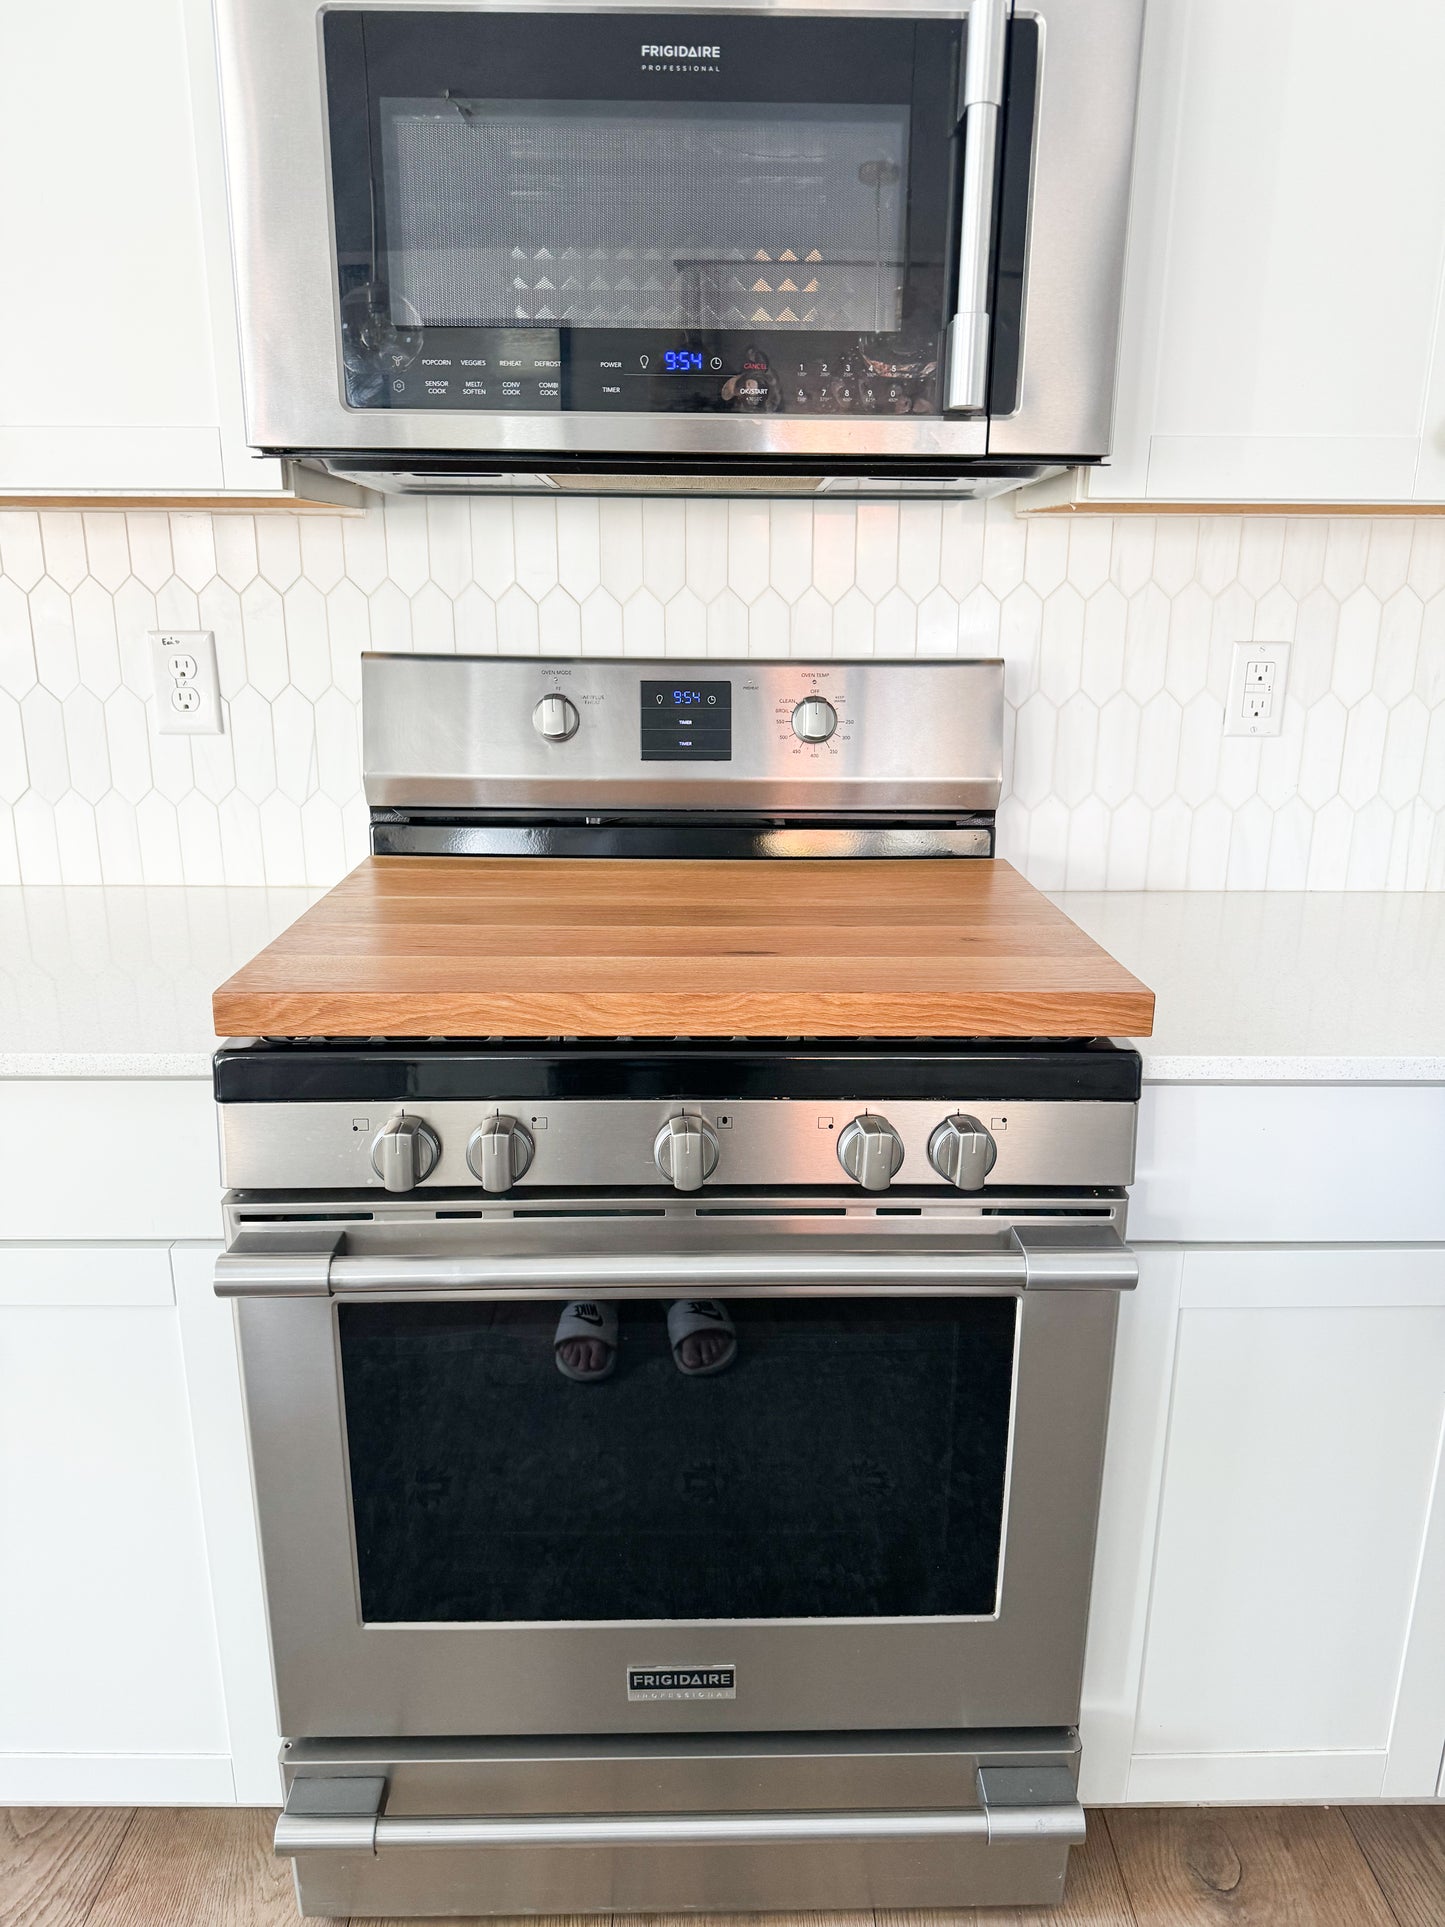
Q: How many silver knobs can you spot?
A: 7